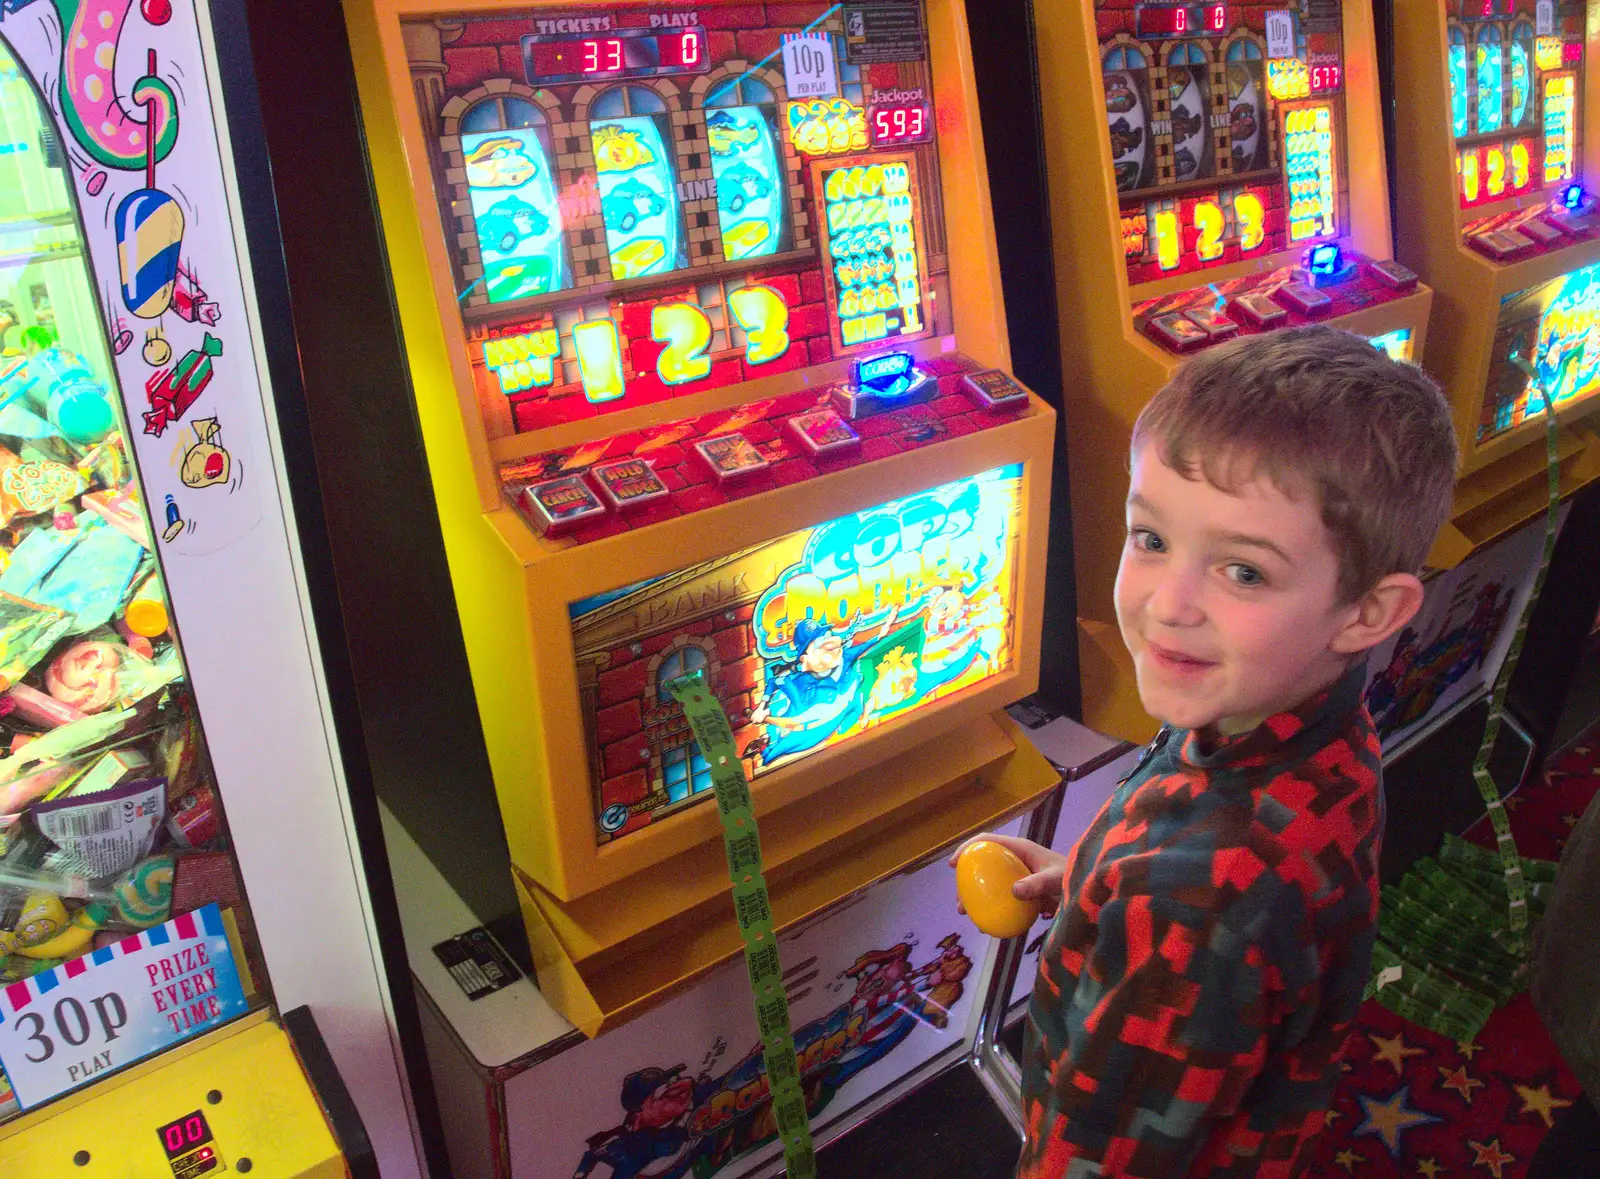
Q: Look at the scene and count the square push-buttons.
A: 14